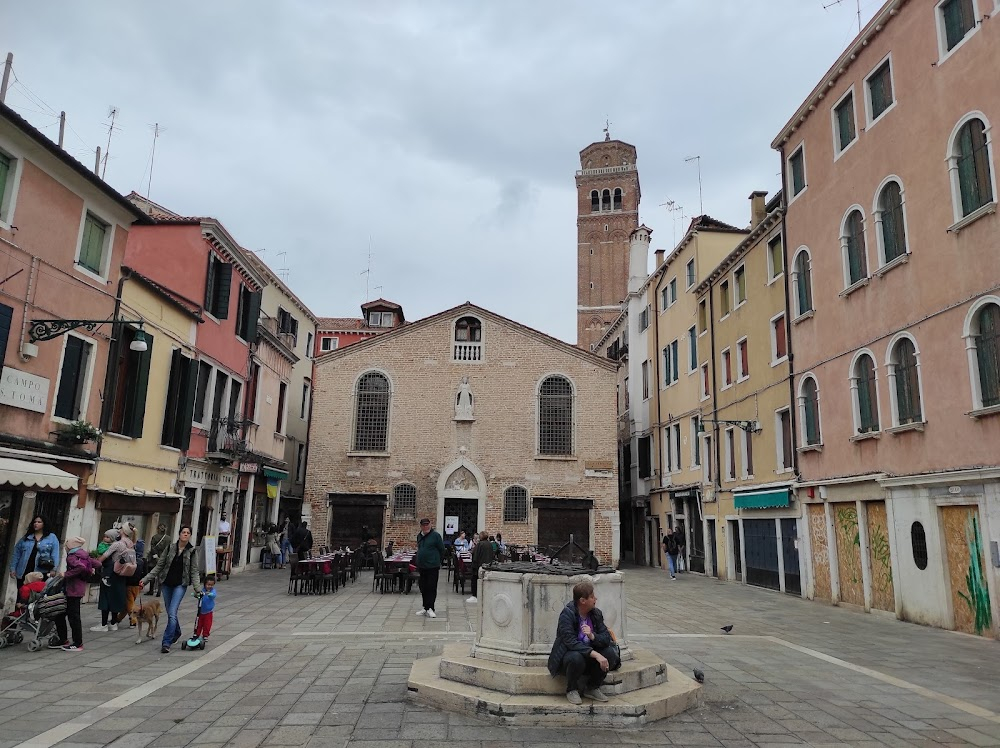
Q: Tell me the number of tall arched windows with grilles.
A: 2